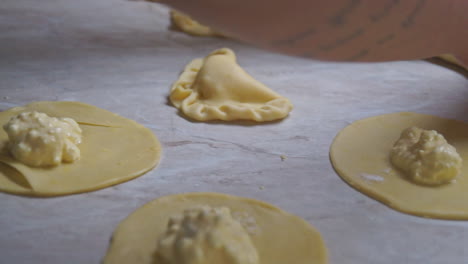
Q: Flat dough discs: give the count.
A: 3